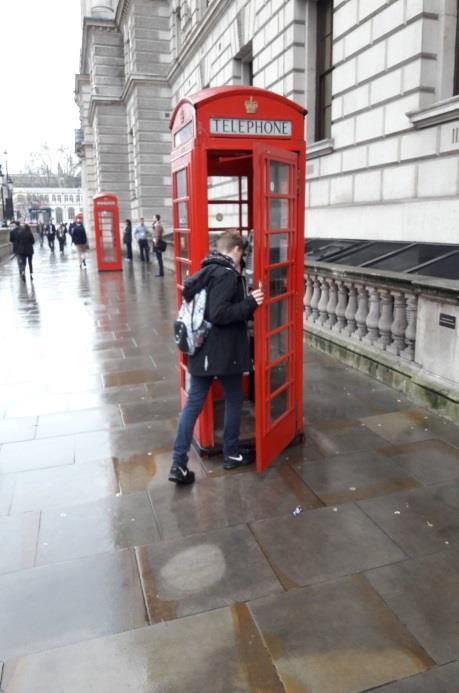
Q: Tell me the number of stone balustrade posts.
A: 11